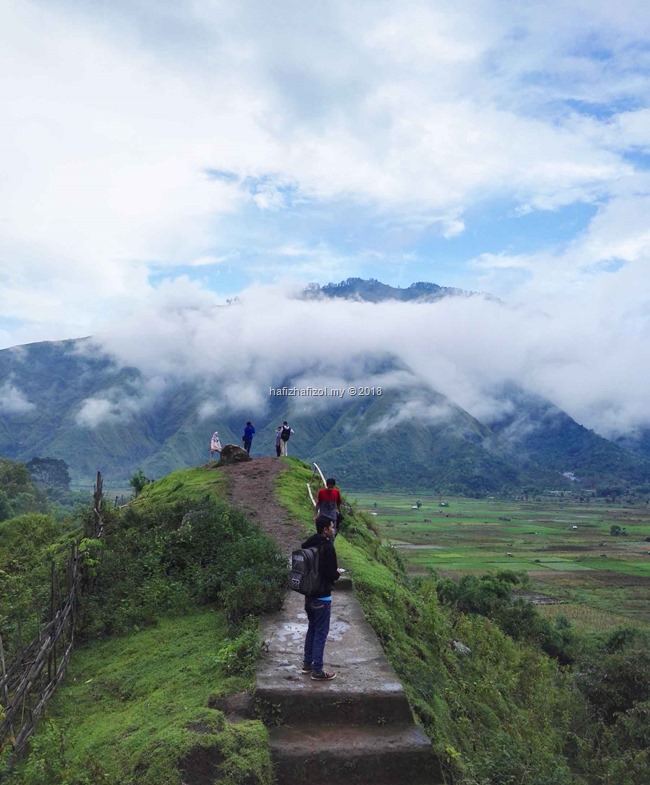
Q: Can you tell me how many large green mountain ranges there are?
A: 1